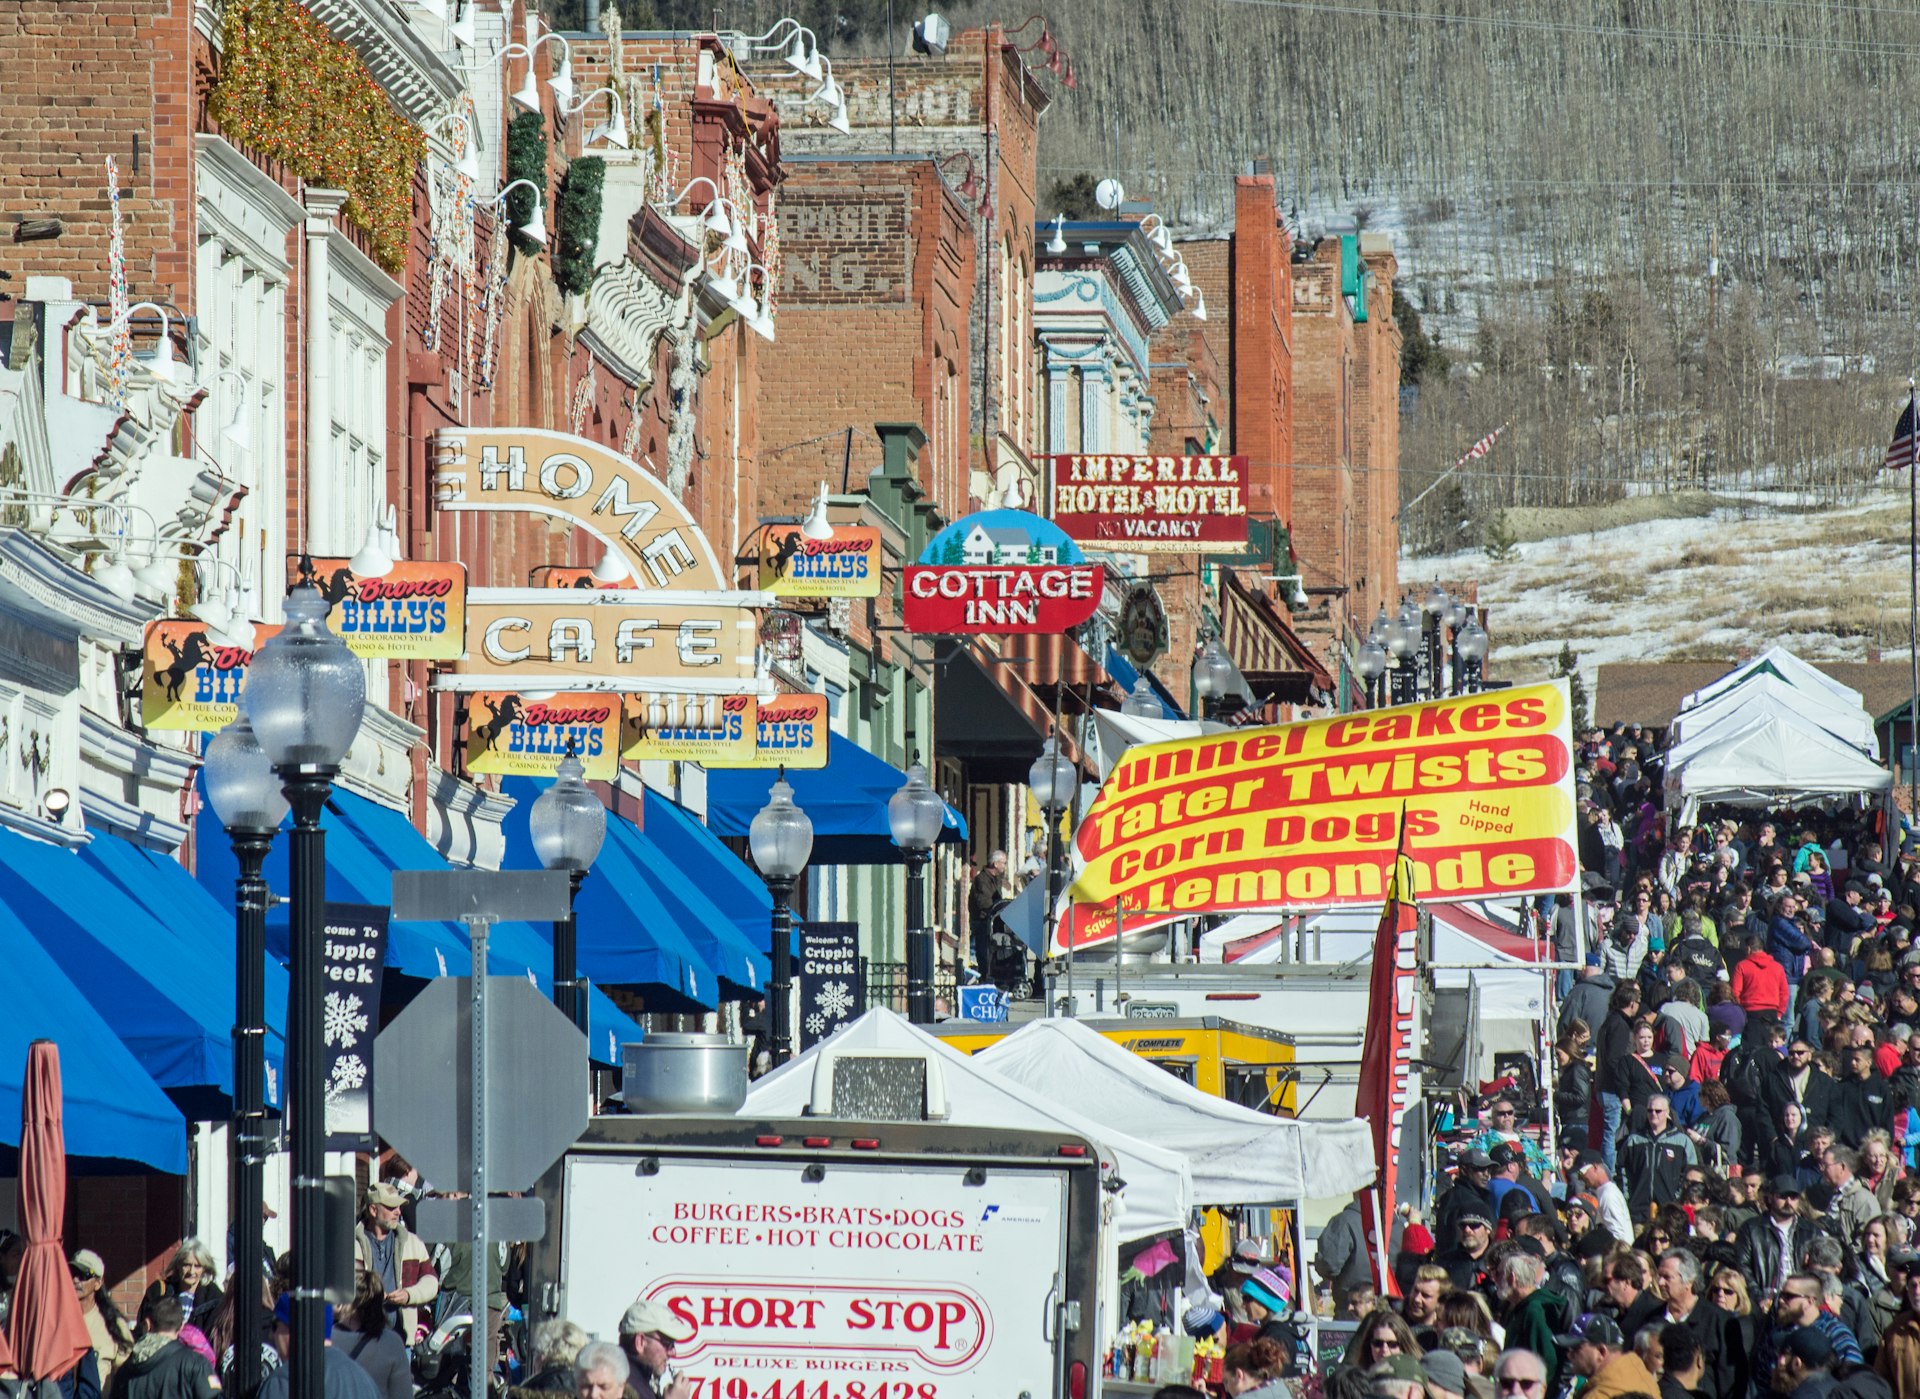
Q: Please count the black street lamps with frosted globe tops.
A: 15